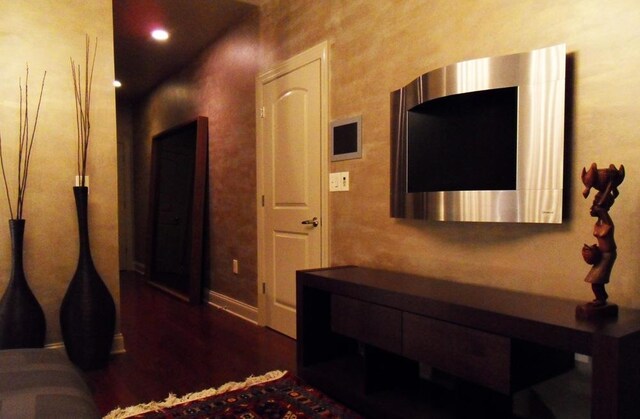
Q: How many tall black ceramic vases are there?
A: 2